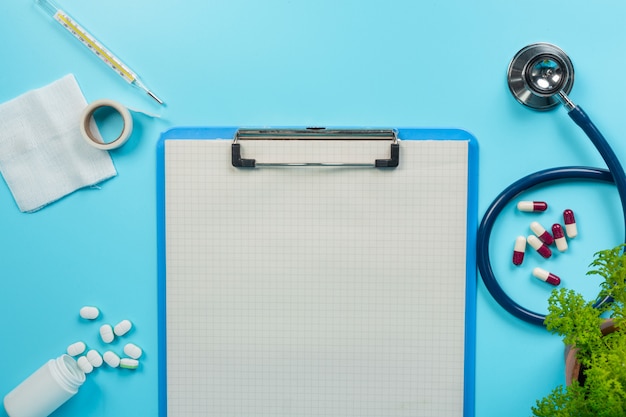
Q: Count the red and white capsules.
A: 7